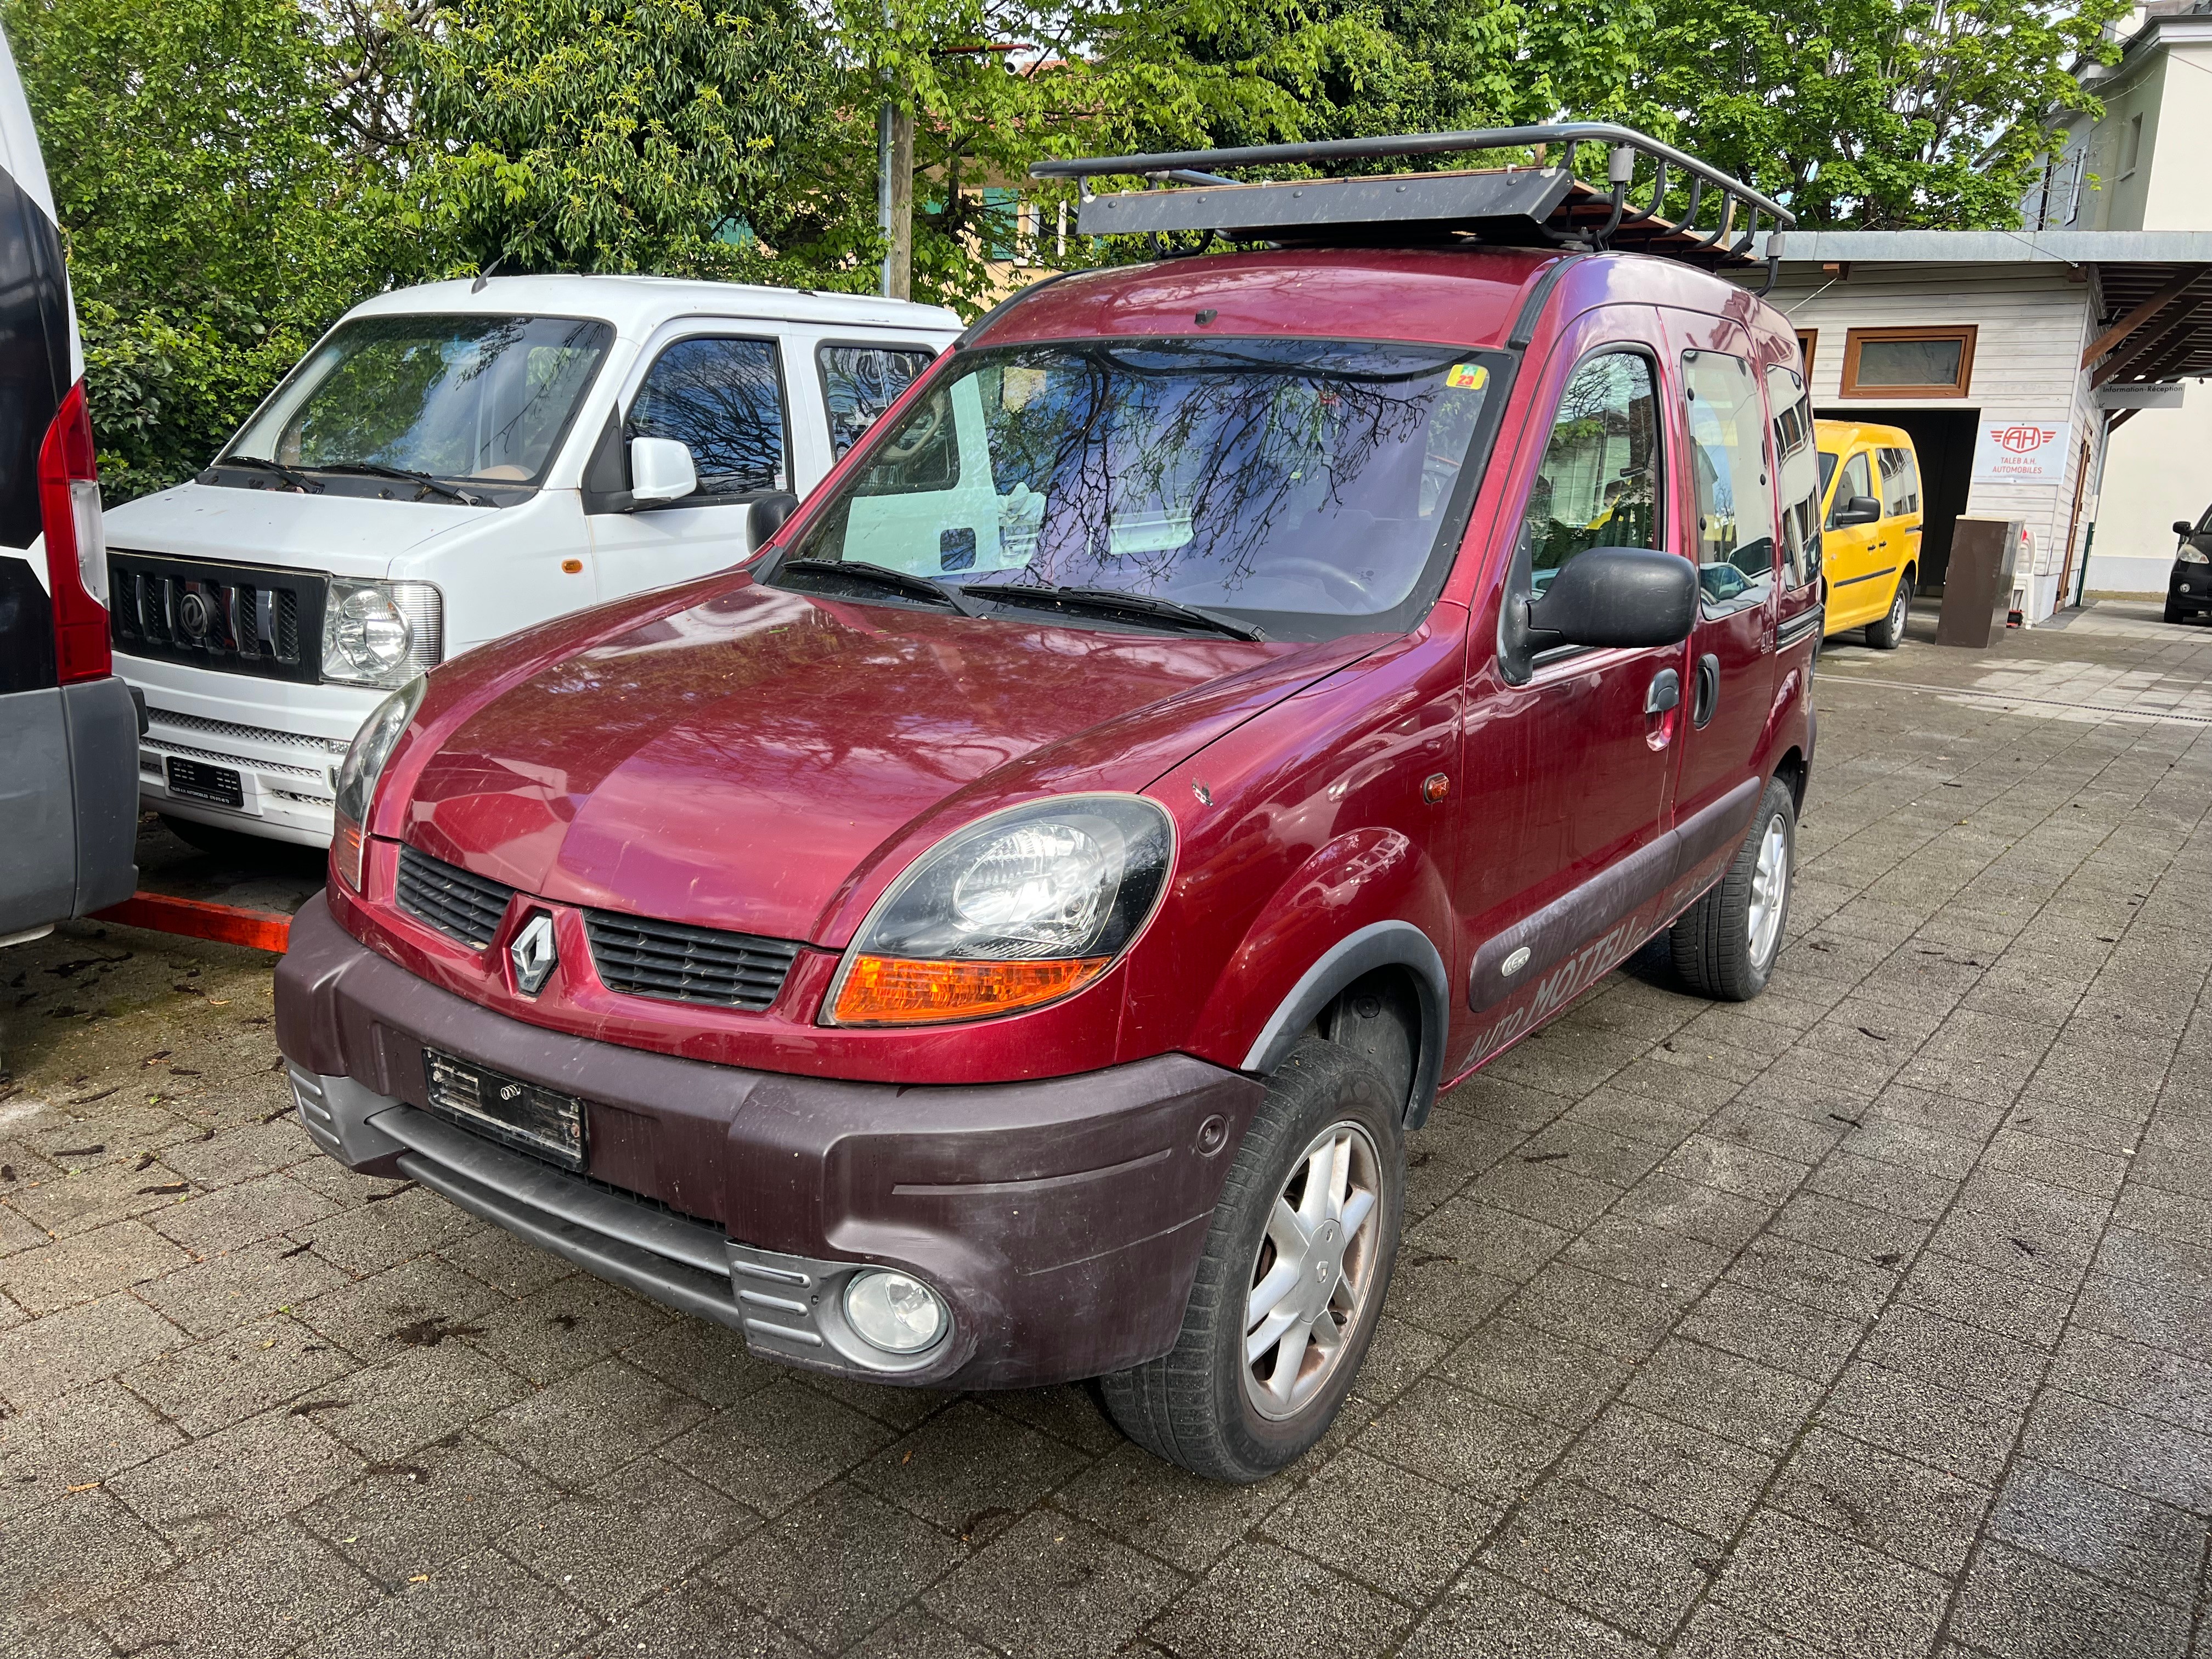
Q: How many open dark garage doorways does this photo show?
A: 1